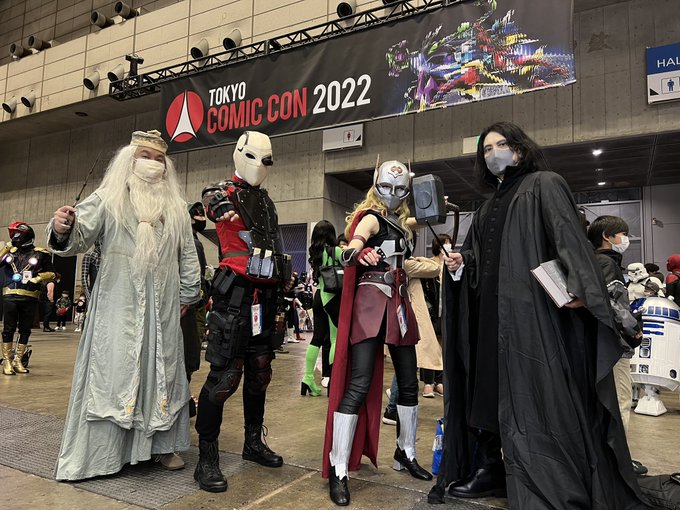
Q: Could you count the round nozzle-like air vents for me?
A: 12